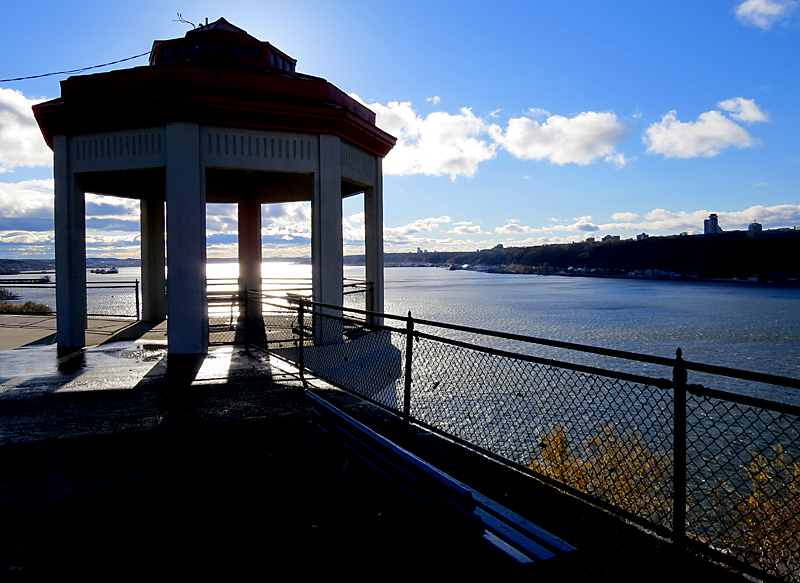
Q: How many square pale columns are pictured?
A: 6